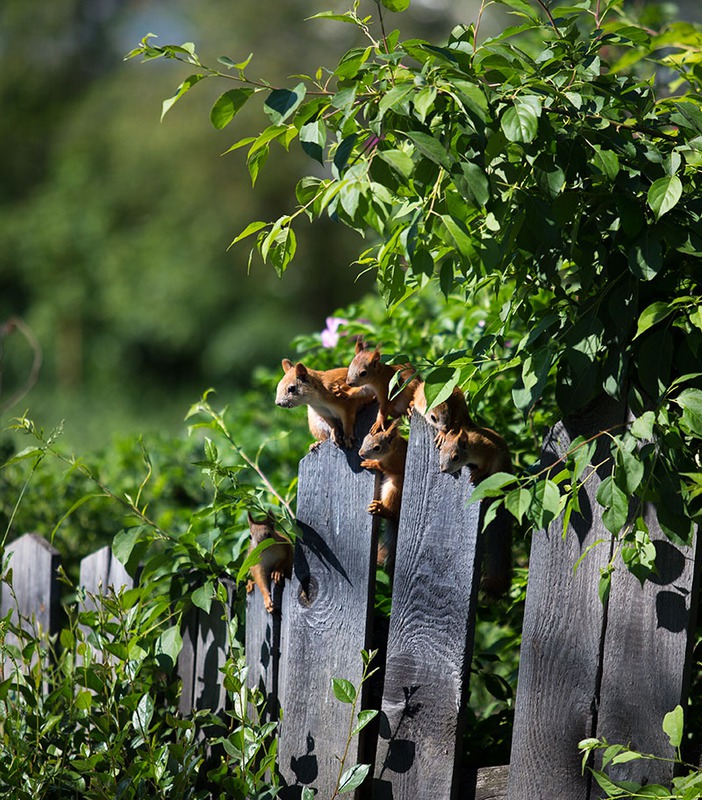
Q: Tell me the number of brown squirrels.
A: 6